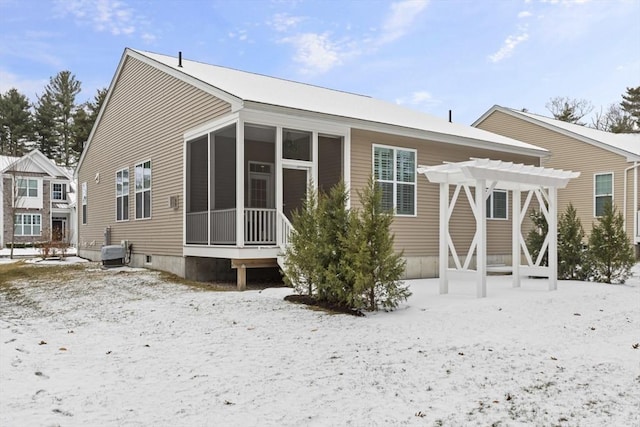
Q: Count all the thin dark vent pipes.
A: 2